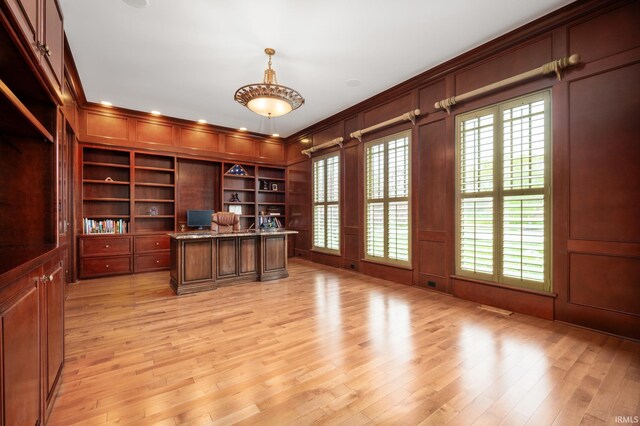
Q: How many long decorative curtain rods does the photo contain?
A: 3